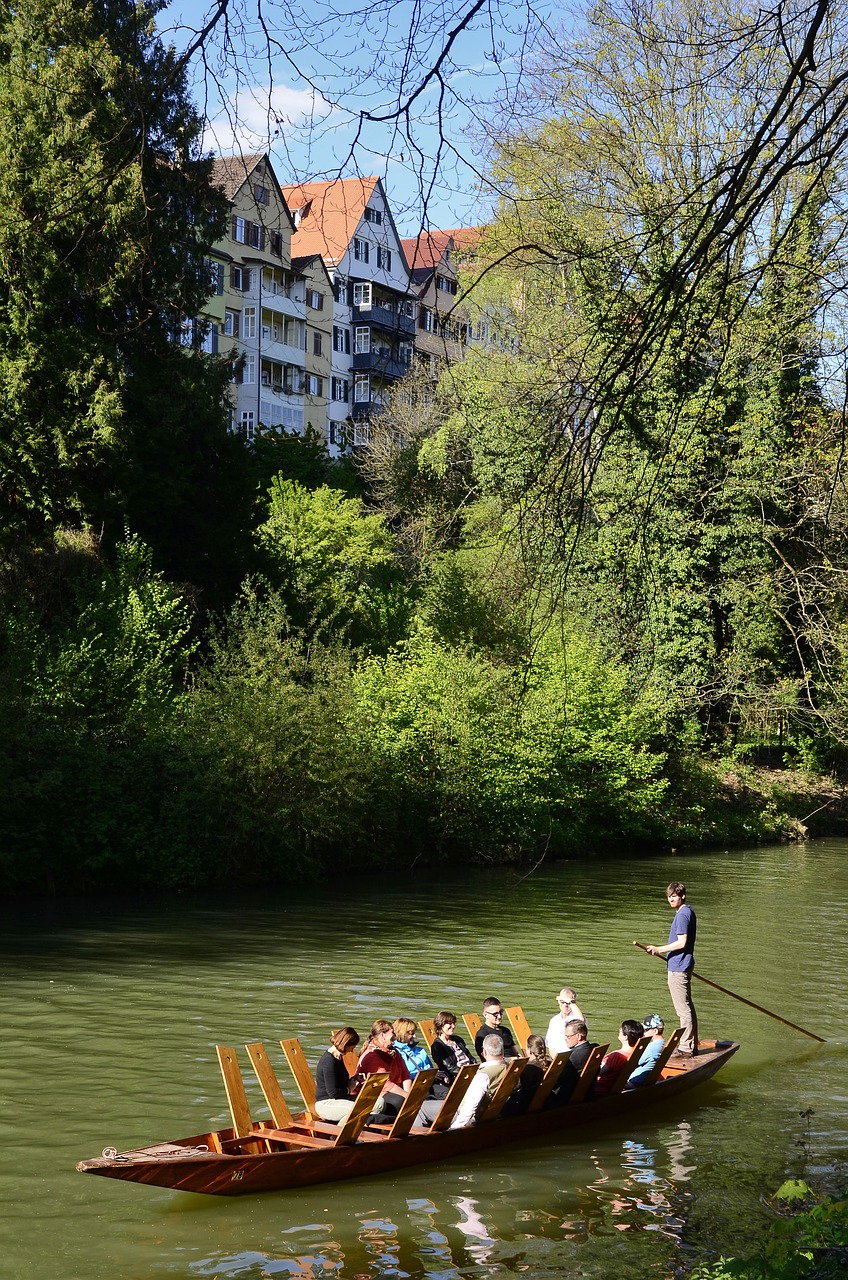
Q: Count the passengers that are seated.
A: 11